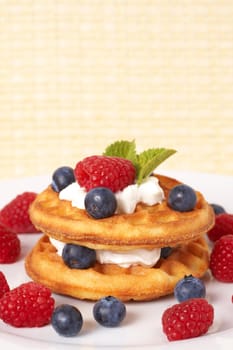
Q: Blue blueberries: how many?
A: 9